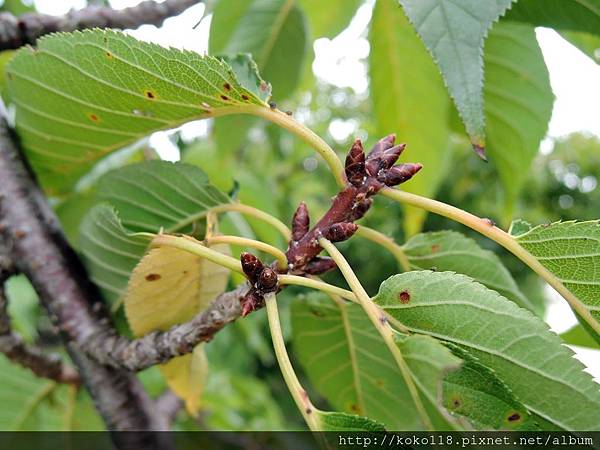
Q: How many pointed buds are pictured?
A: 11